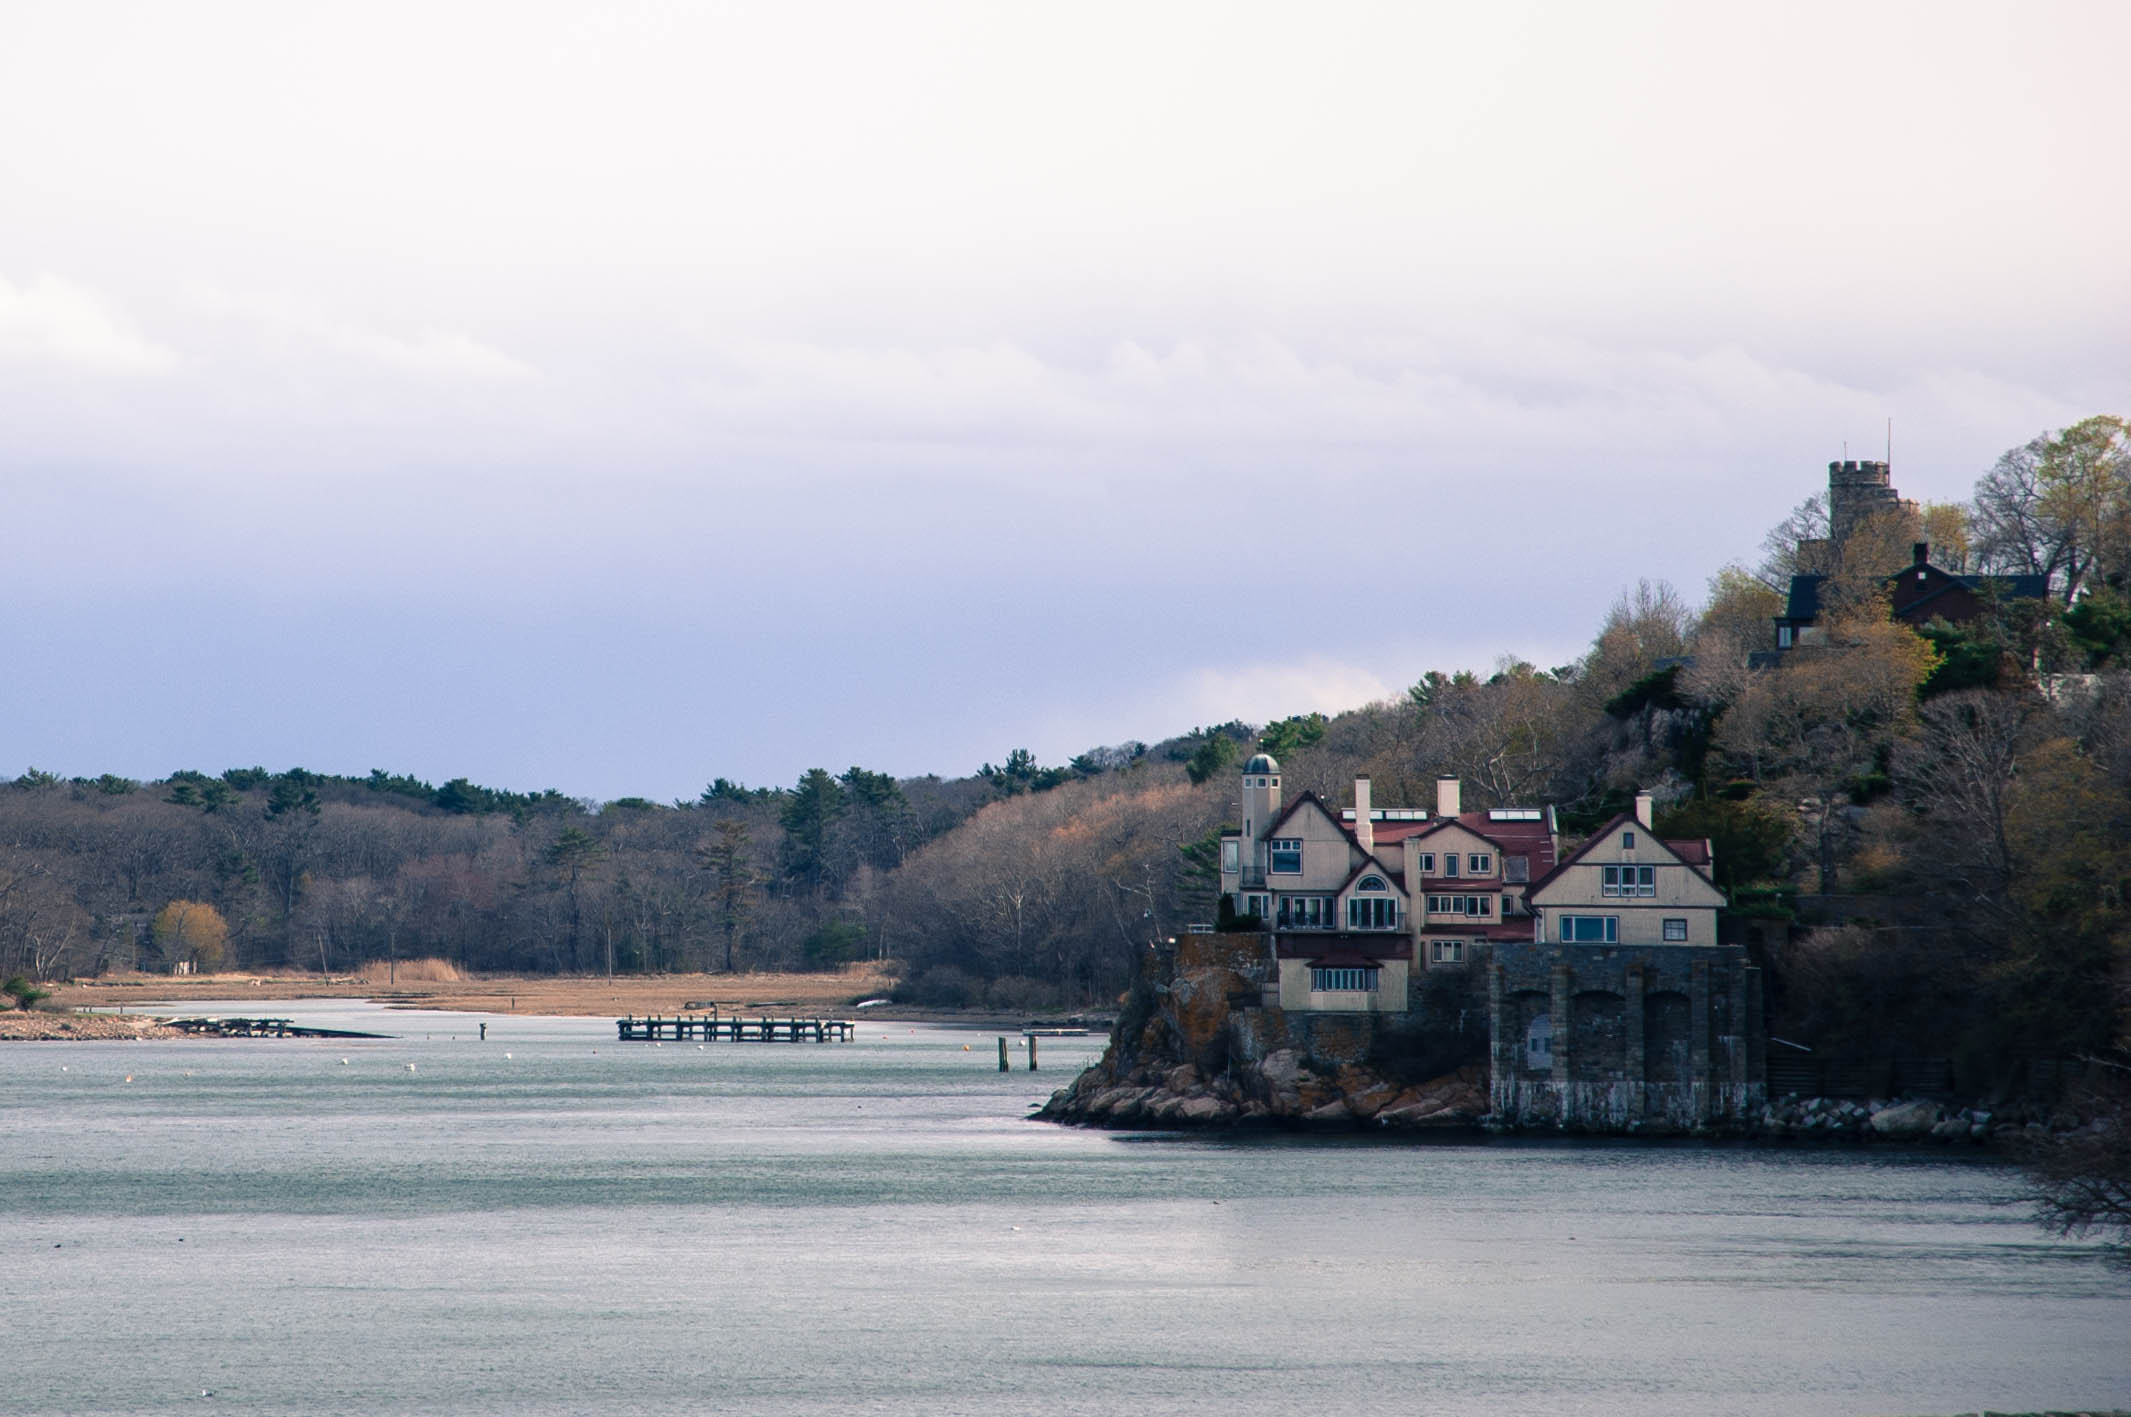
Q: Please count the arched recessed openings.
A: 3